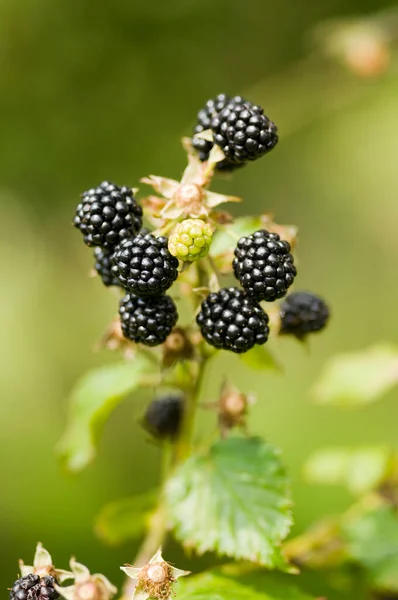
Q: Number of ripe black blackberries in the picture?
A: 11